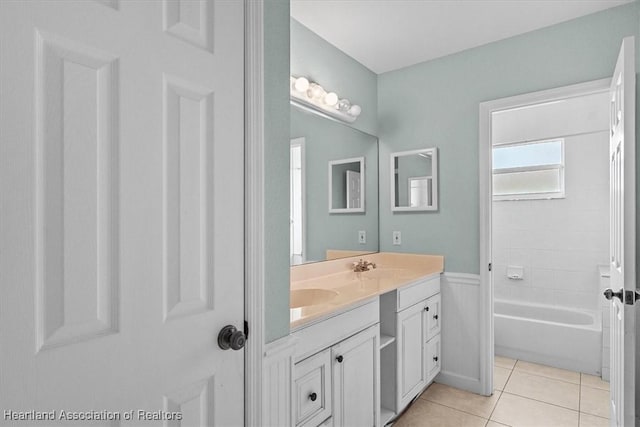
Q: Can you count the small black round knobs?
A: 5